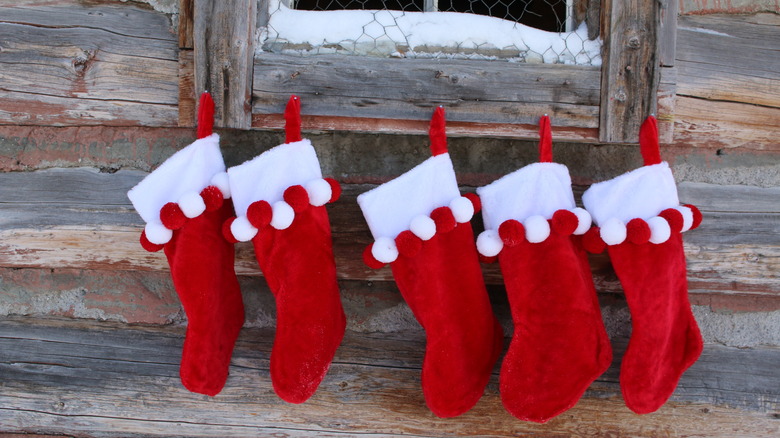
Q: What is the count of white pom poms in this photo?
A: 15